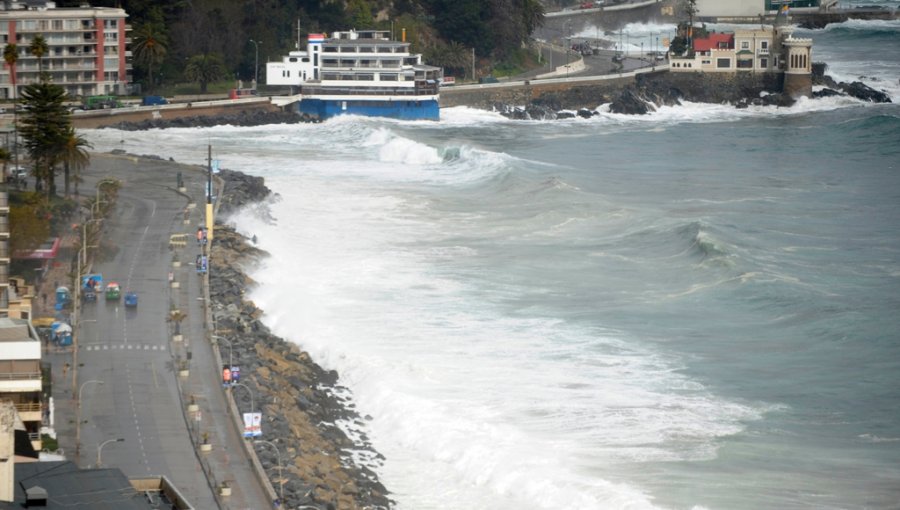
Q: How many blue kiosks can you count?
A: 2